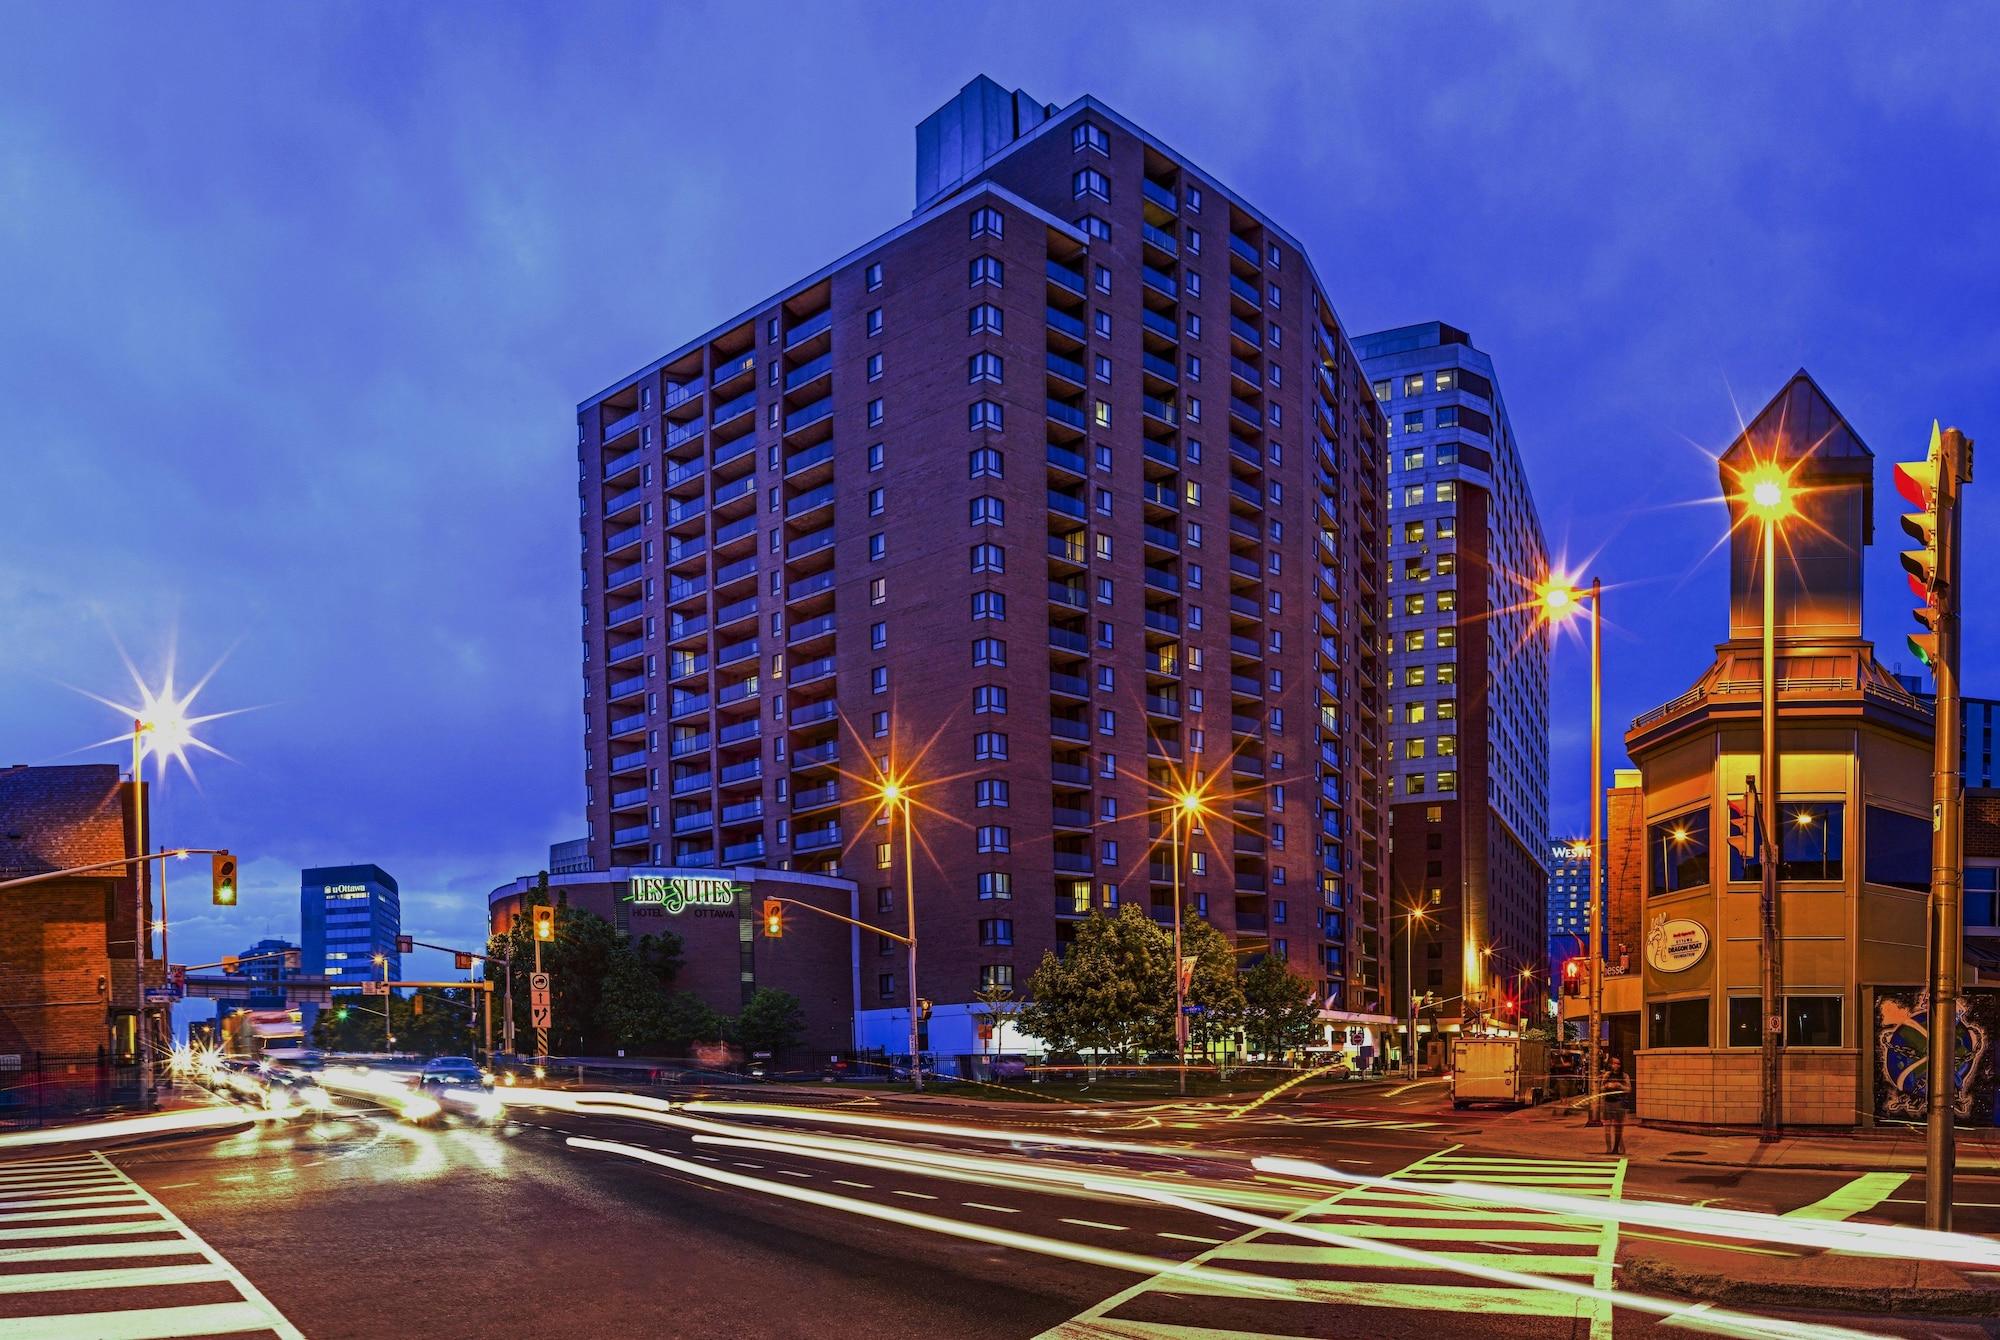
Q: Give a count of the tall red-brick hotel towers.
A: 1